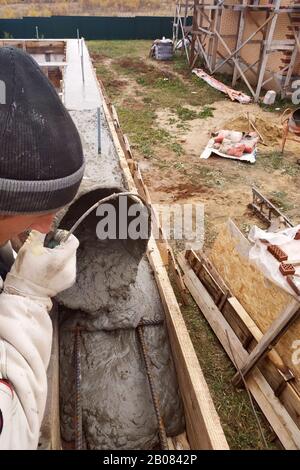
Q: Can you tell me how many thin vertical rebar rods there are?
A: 4